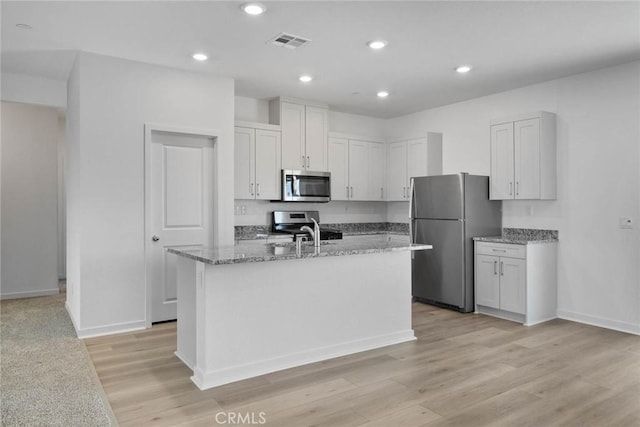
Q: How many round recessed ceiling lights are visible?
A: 6